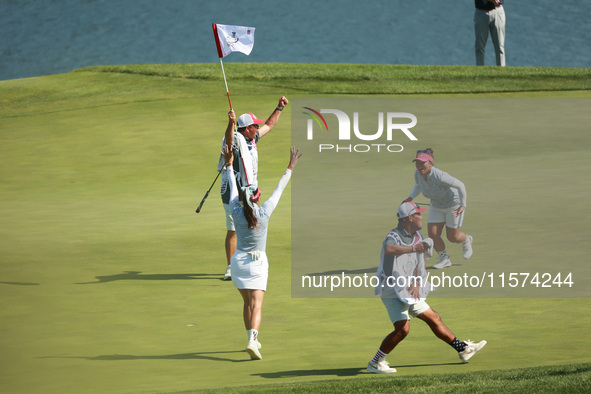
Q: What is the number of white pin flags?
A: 1